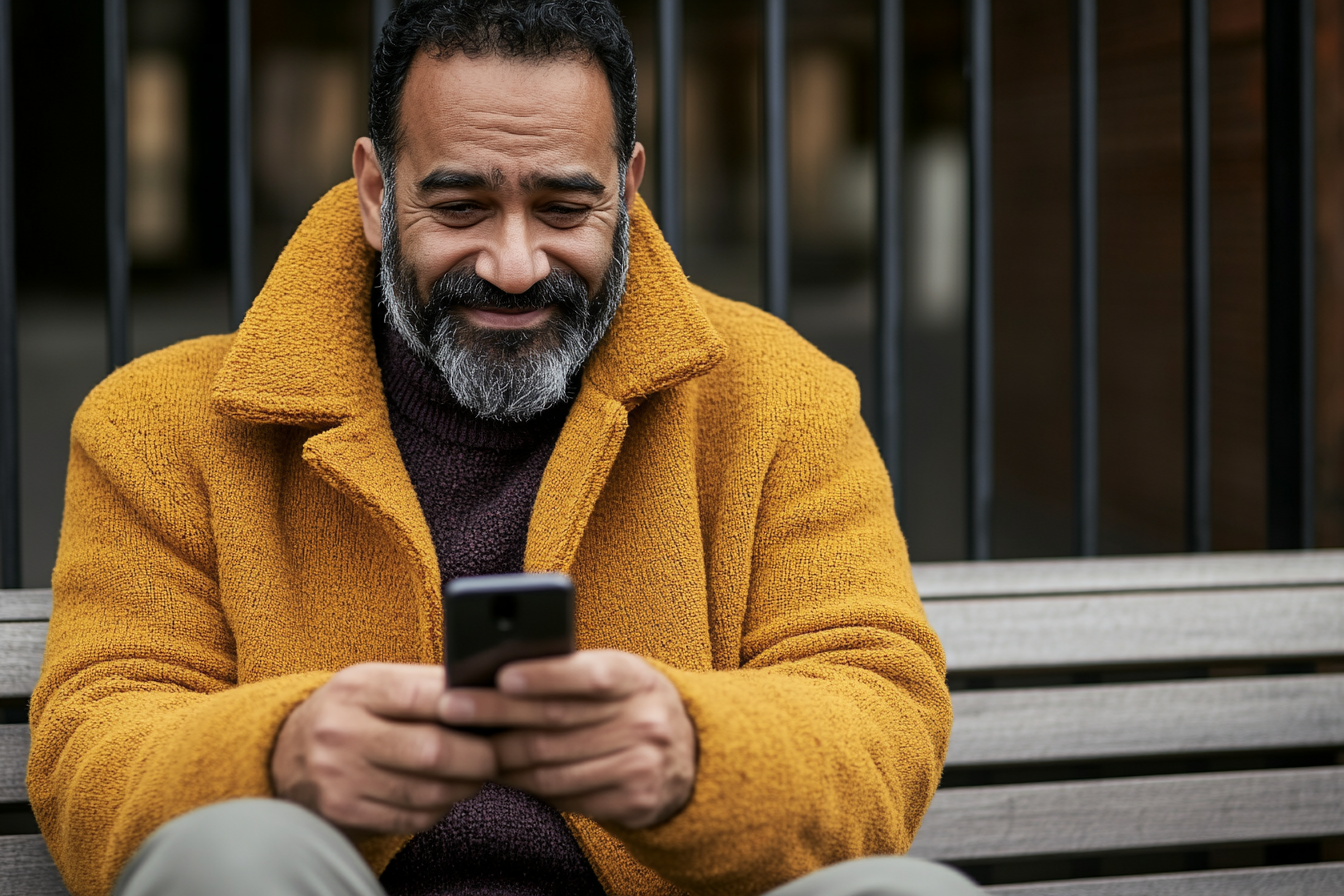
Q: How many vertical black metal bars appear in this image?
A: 11